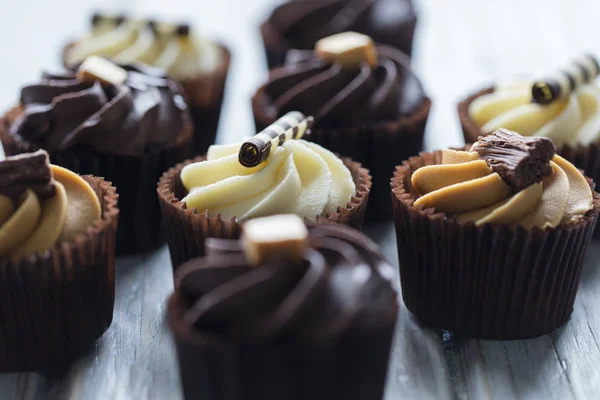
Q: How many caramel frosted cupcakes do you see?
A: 2